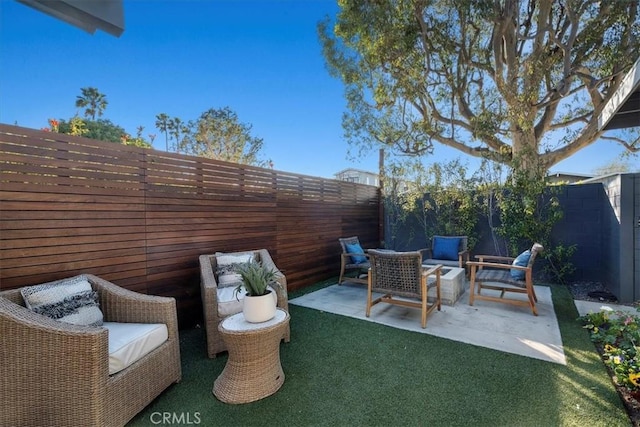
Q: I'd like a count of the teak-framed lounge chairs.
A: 4